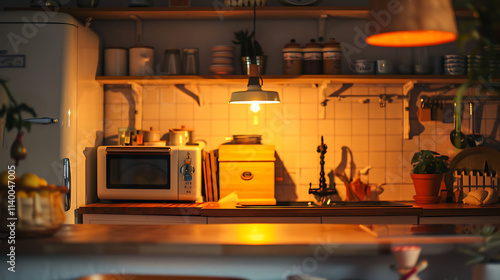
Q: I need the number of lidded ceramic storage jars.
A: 3